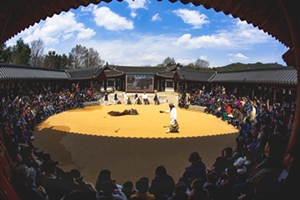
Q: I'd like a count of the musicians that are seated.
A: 6